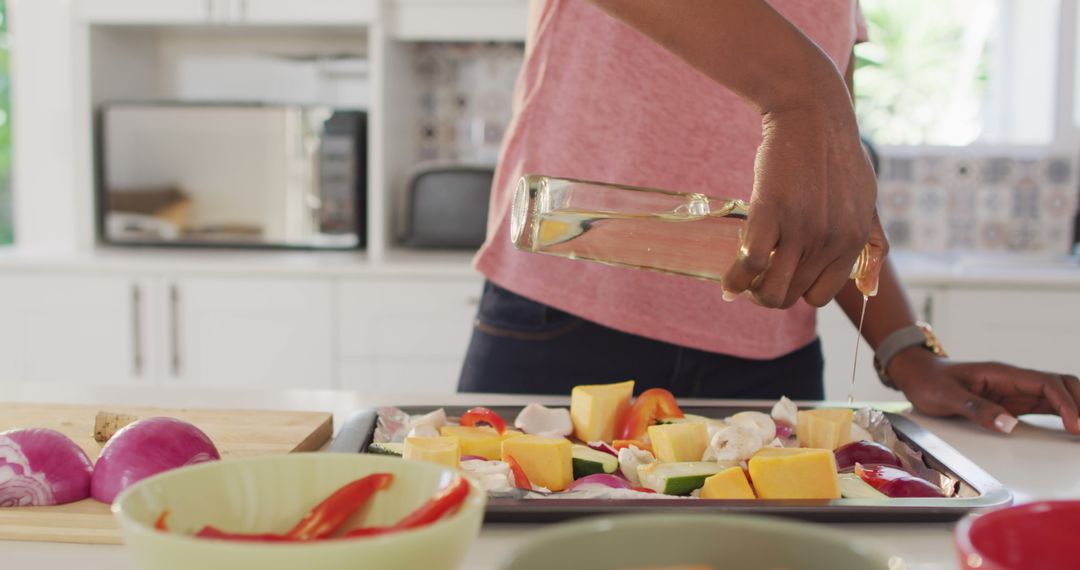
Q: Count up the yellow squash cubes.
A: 8